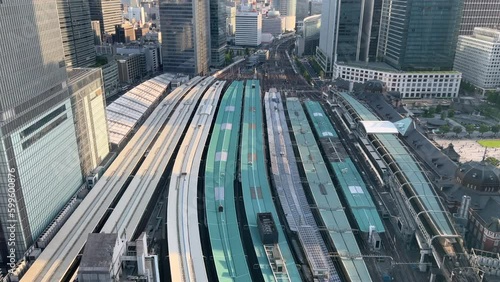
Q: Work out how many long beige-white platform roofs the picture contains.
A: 3